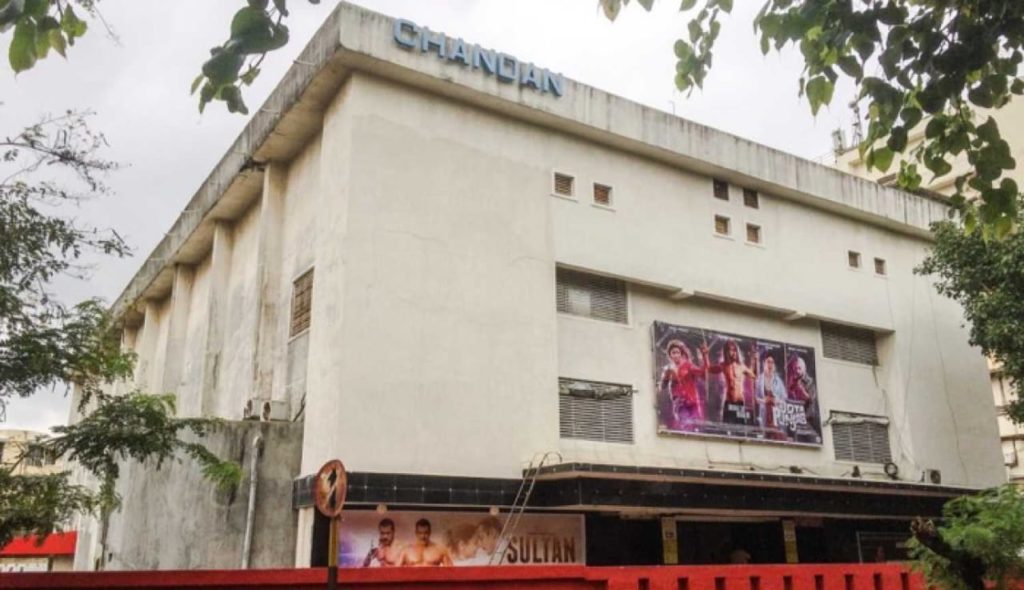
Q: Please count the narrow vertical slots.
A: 9